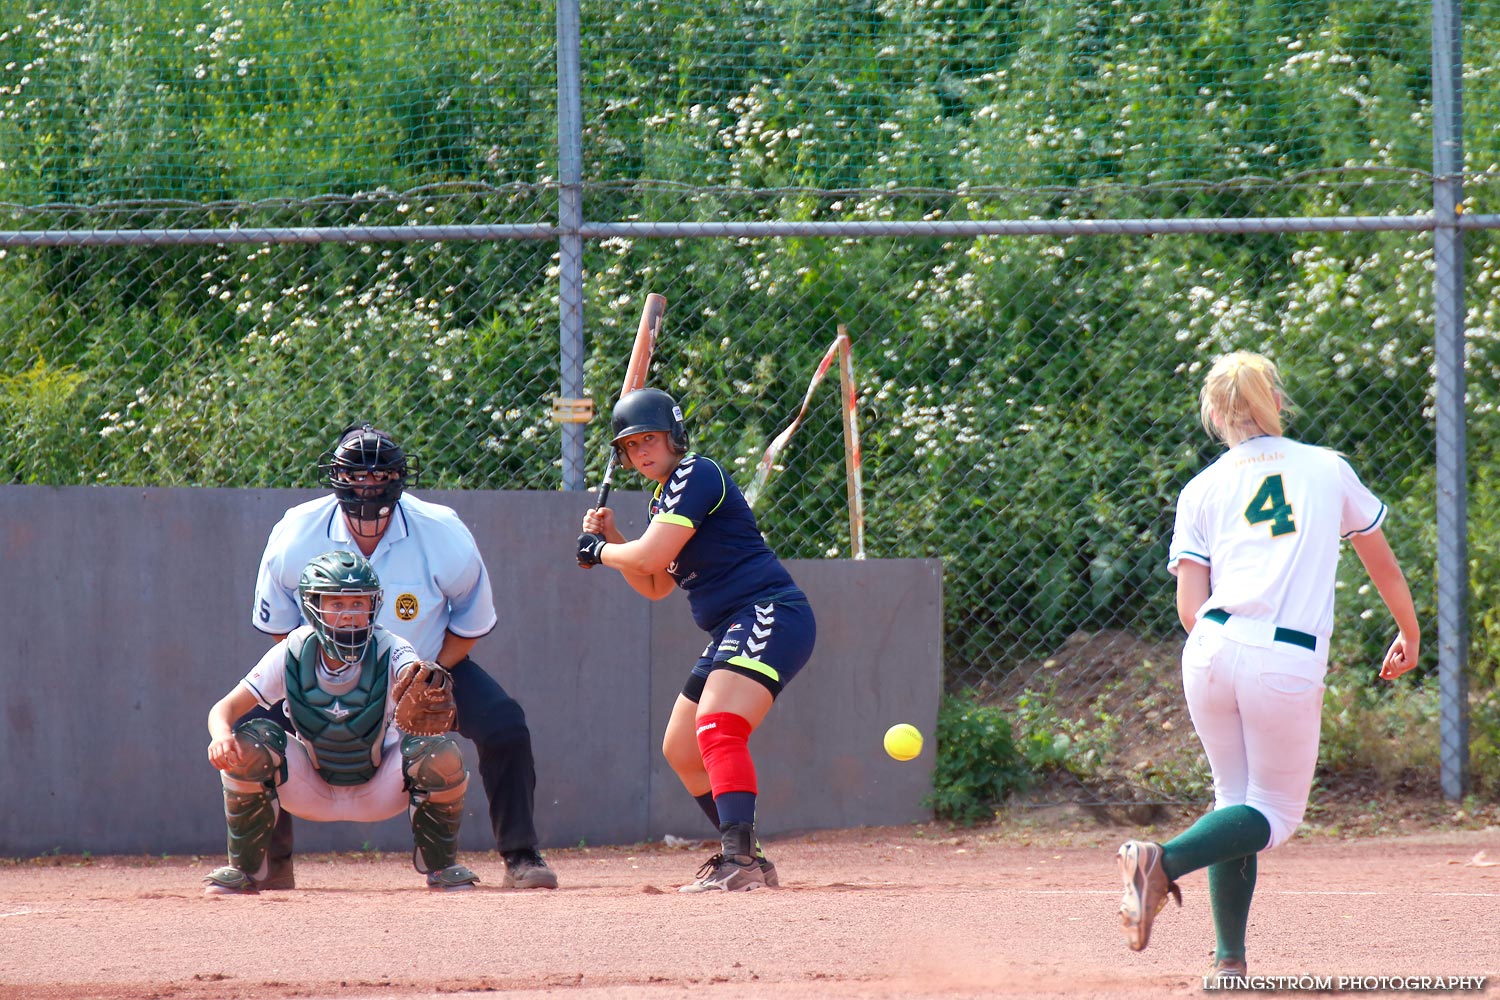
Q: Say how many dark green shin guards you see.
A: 2